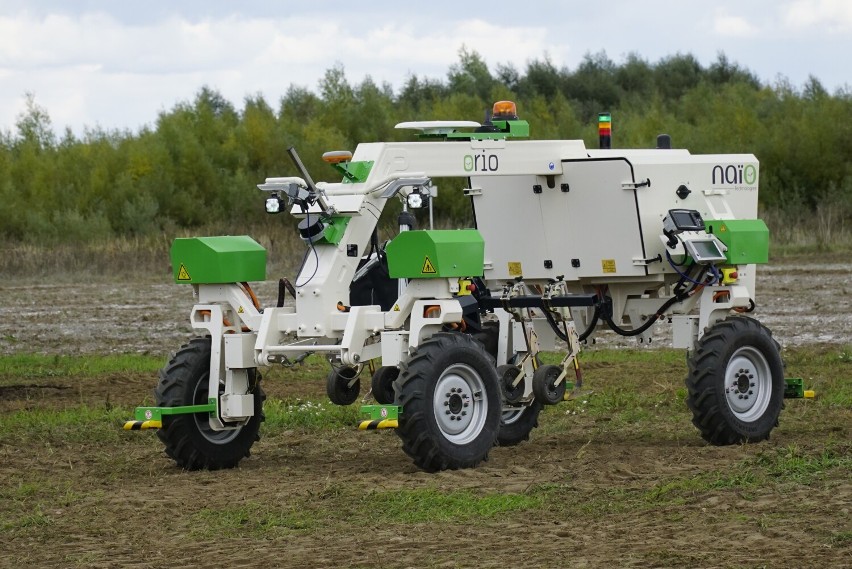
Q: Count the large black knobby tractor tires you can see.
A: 4